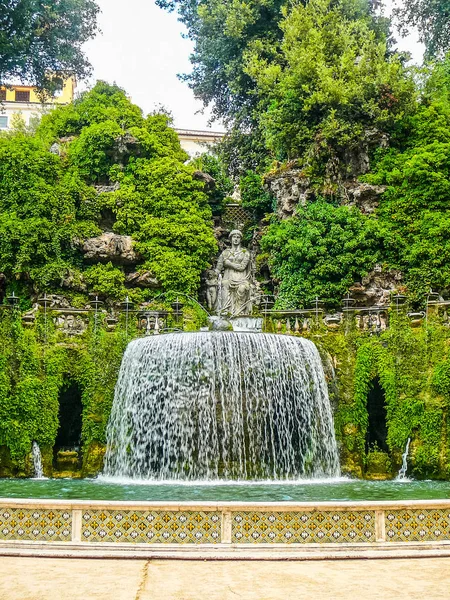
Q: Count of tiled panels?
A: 4